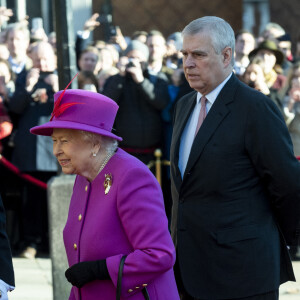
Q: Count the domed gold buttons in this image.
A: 6